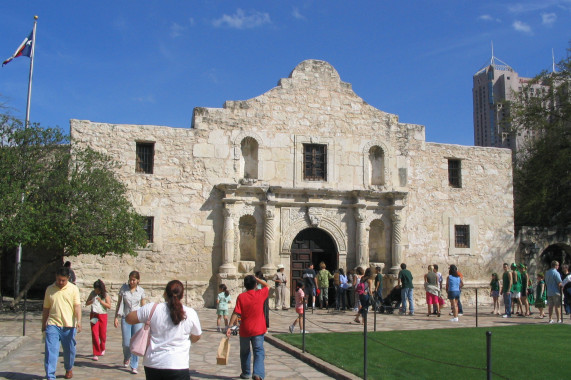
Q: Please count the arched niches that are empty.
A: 4